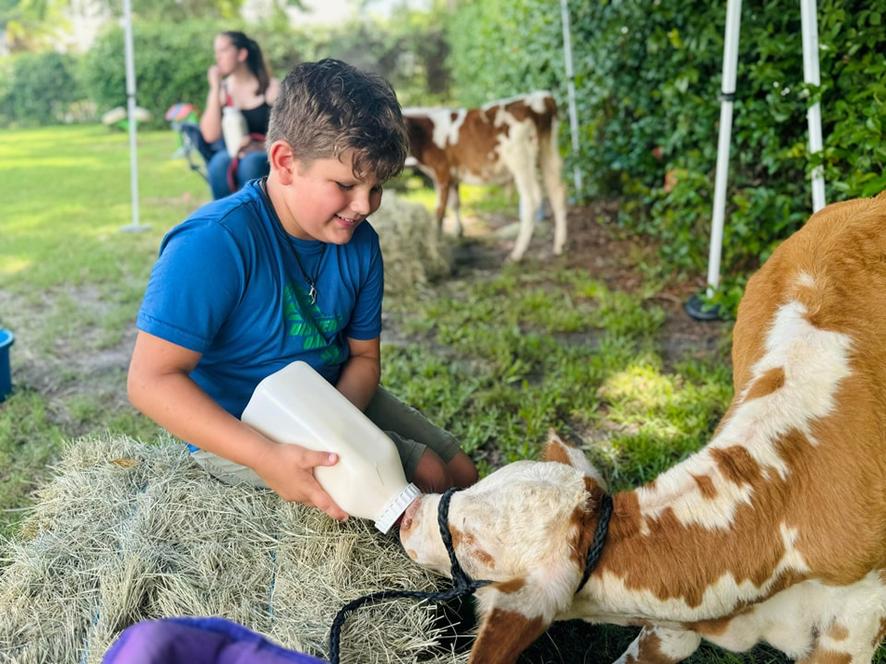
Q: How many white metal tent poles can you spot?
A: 4